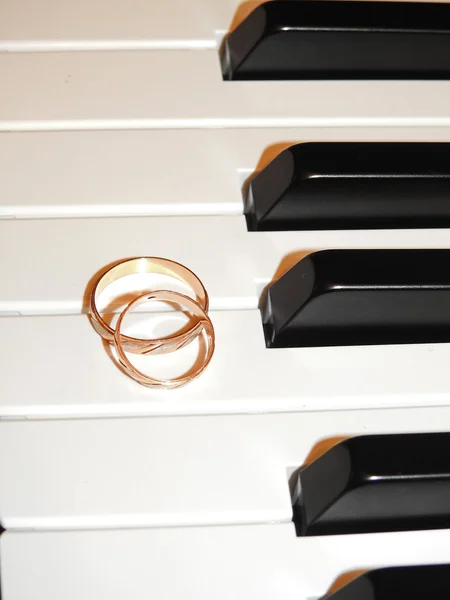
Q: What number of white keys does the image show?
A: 7